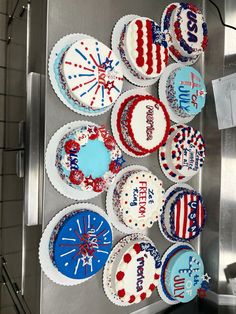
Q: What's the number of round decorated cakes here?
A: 12